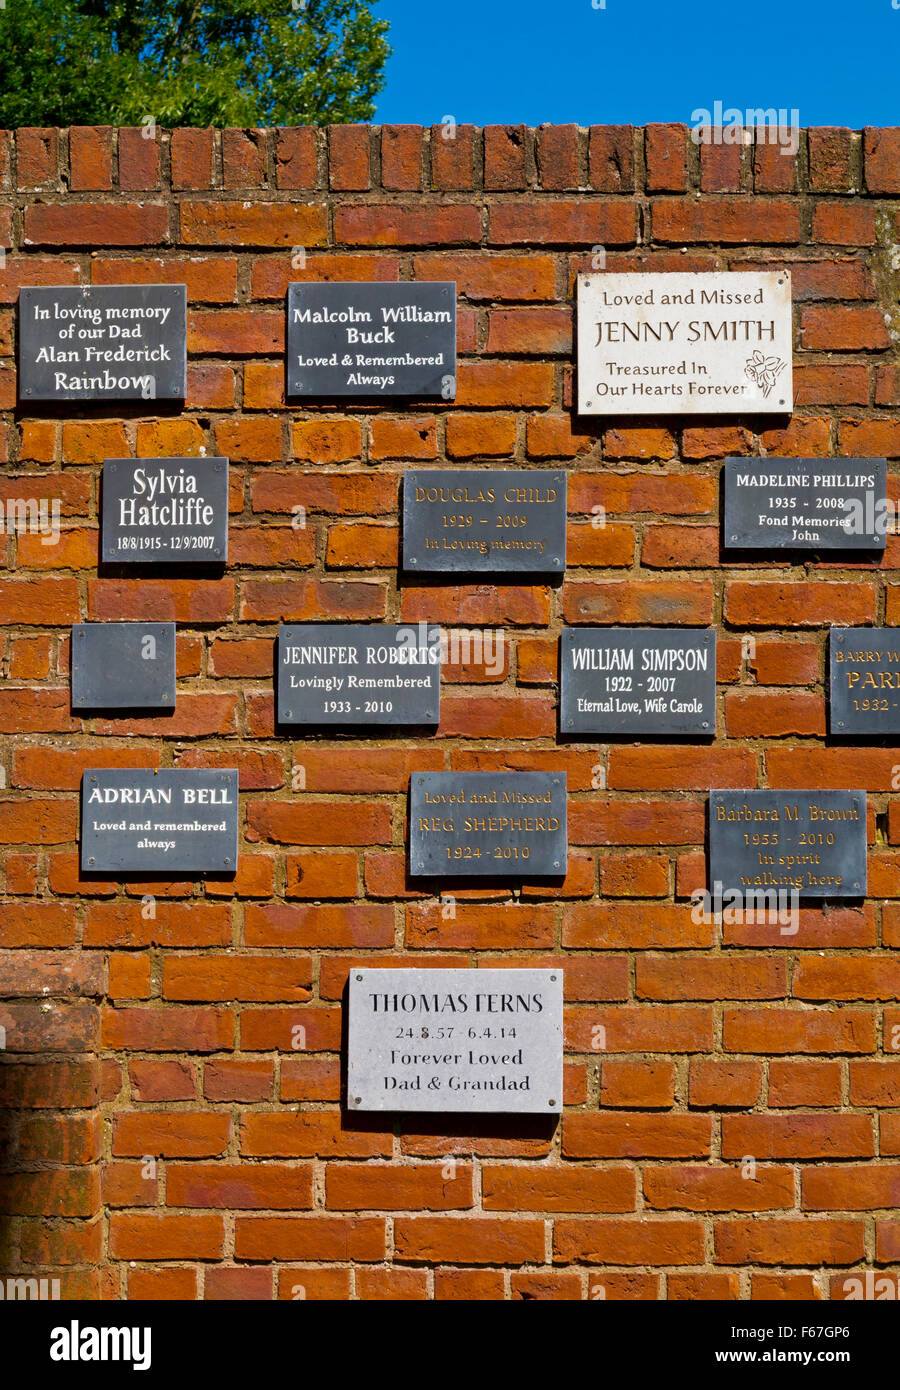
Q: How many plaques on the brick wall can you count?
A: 14